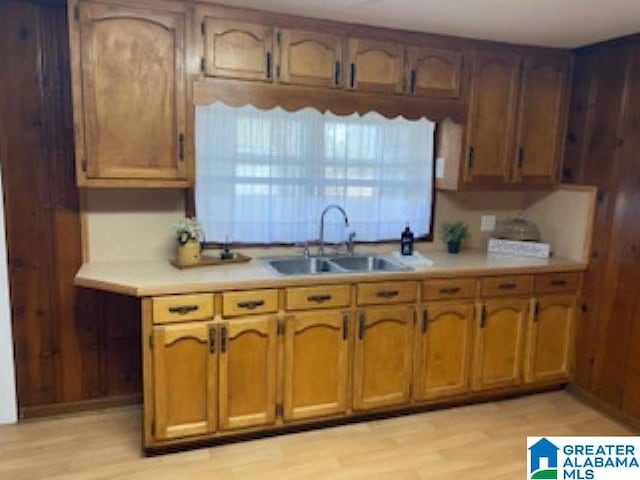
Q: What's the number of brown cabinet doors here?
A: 14